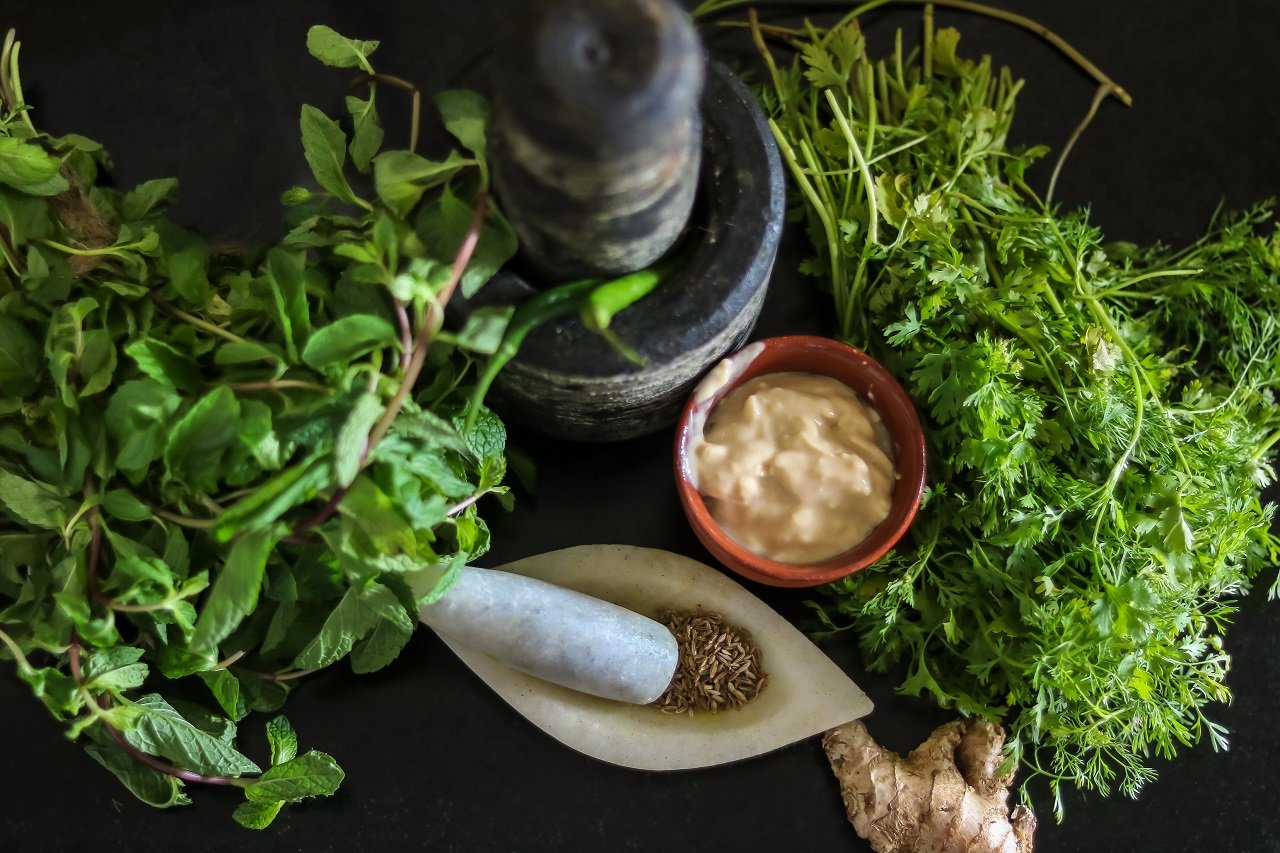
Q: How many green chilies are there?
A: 2